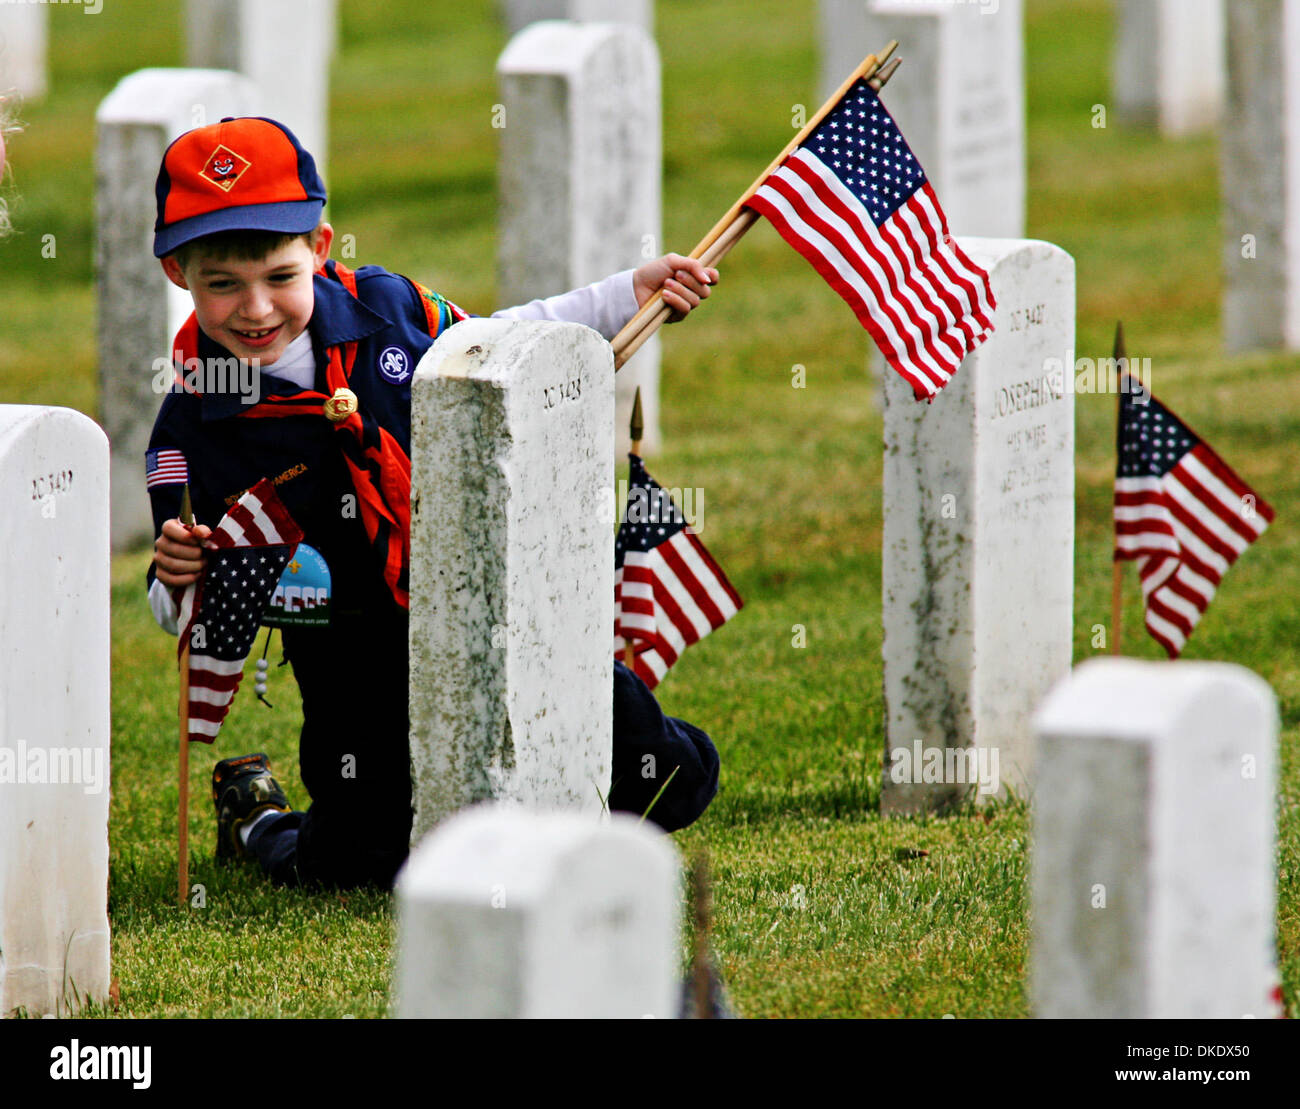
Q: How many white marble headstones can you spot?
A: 14